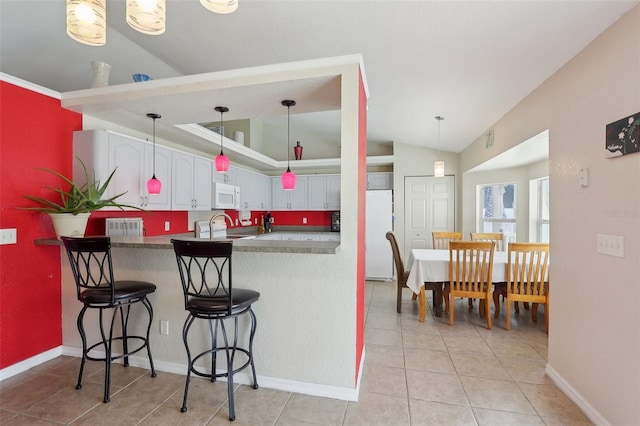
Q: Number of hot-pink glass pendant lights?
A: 3